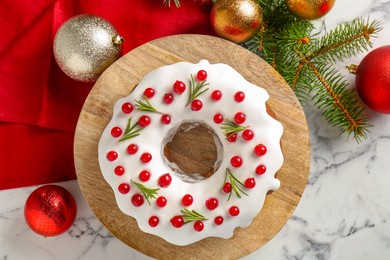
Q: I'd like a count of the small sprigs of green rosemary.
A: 7